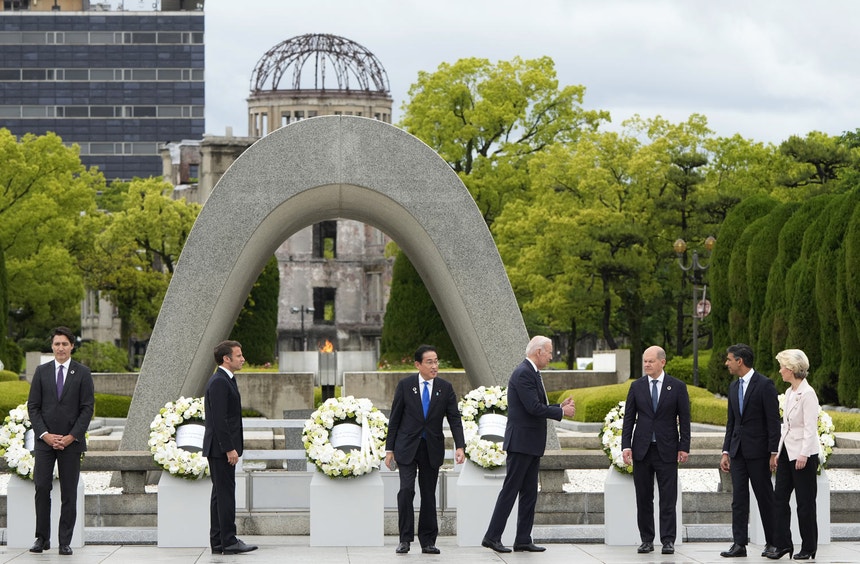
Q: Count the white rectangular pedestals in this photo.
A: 6